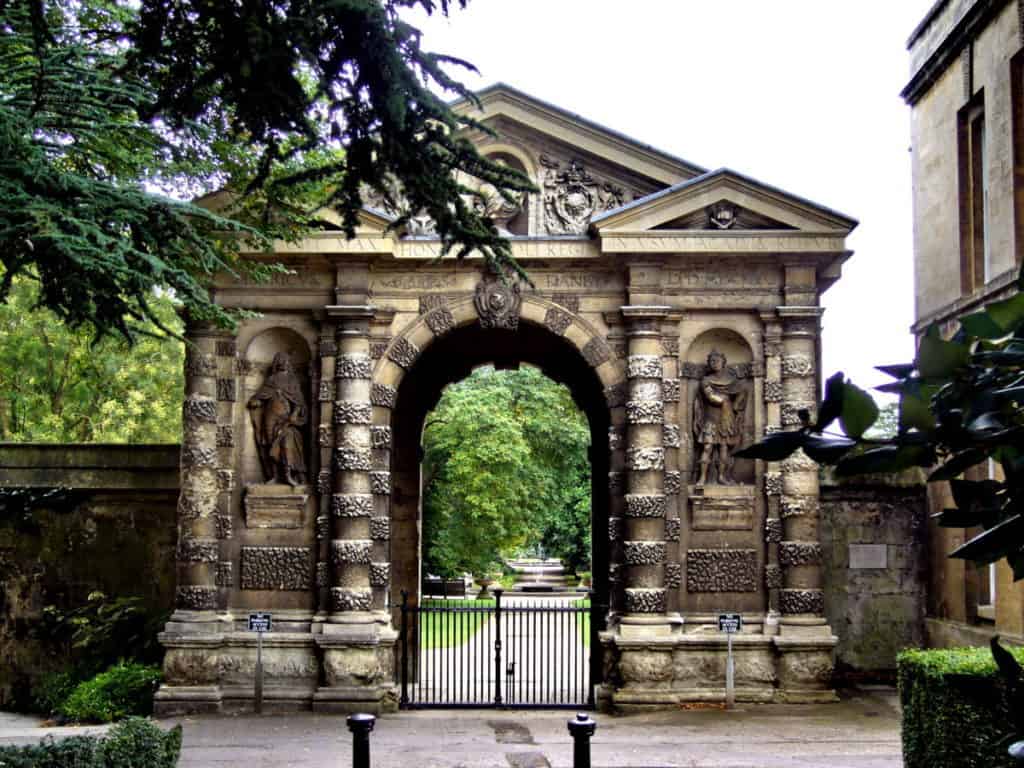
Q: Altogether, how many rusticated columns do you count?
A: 4